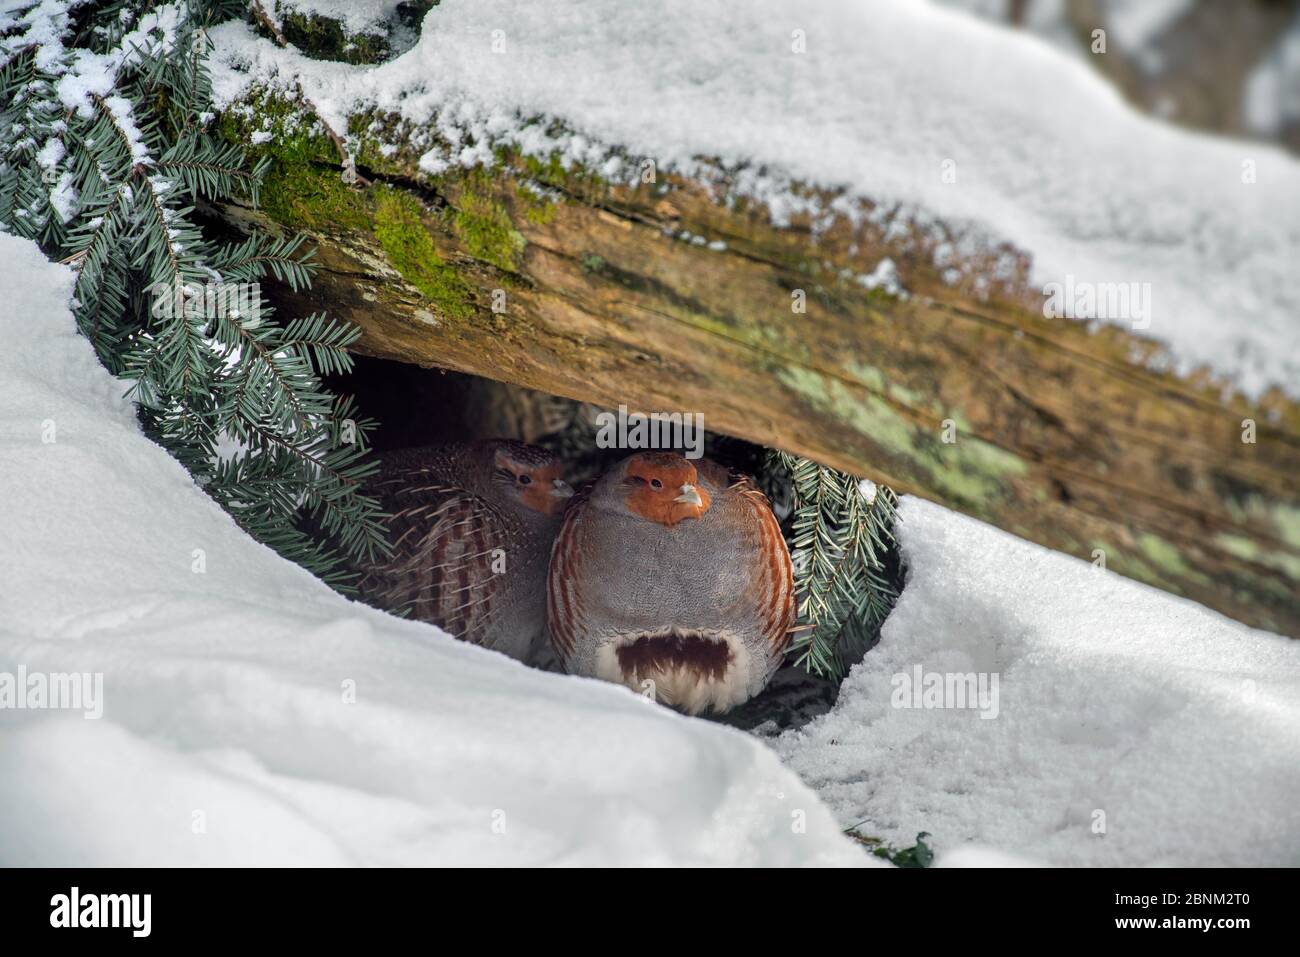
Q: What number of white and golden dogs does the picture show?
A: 0